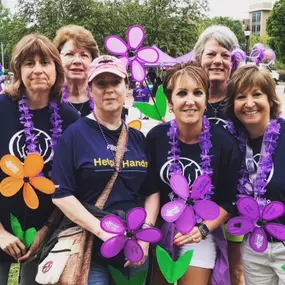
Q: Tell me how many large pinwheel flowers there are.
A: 5